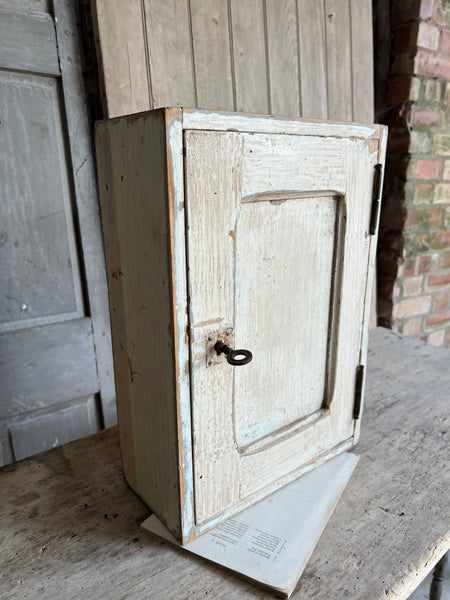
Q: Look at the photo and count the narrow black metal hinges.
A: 2